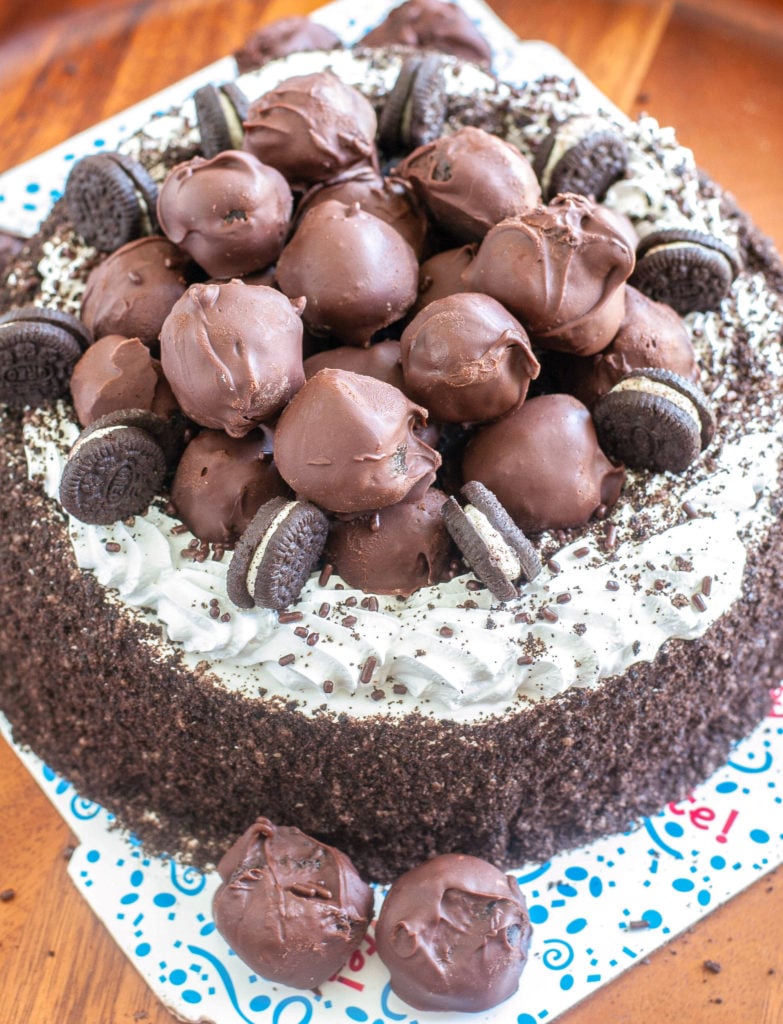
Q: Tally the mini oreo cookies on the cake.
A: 10